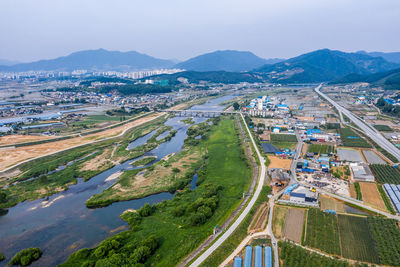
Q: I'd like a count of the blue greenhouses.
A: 4